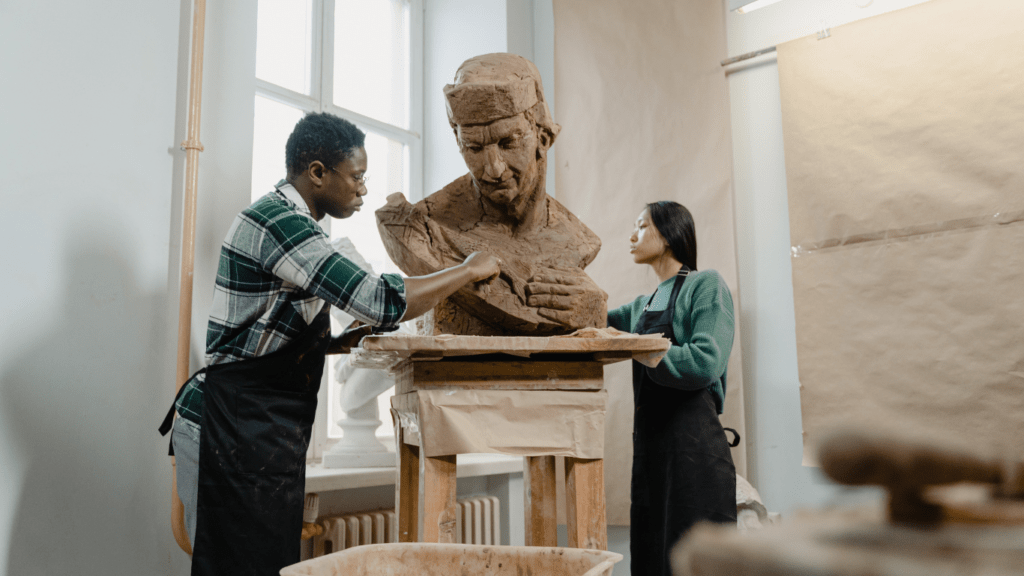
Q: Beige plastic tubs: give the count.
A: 1